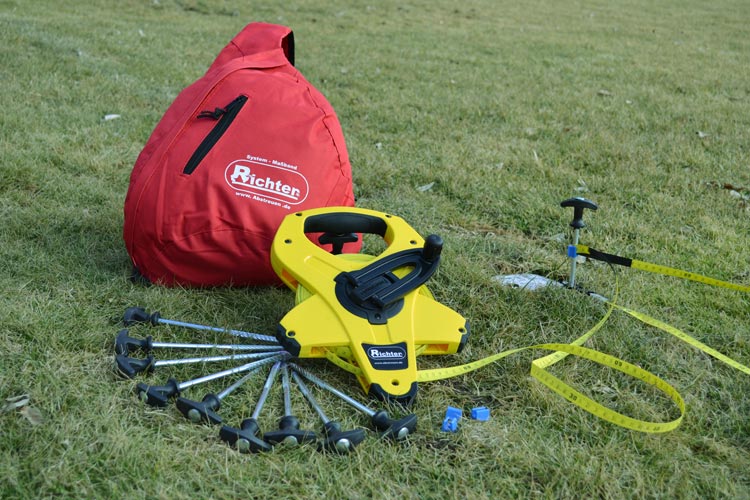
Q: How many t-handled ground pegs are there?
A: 11